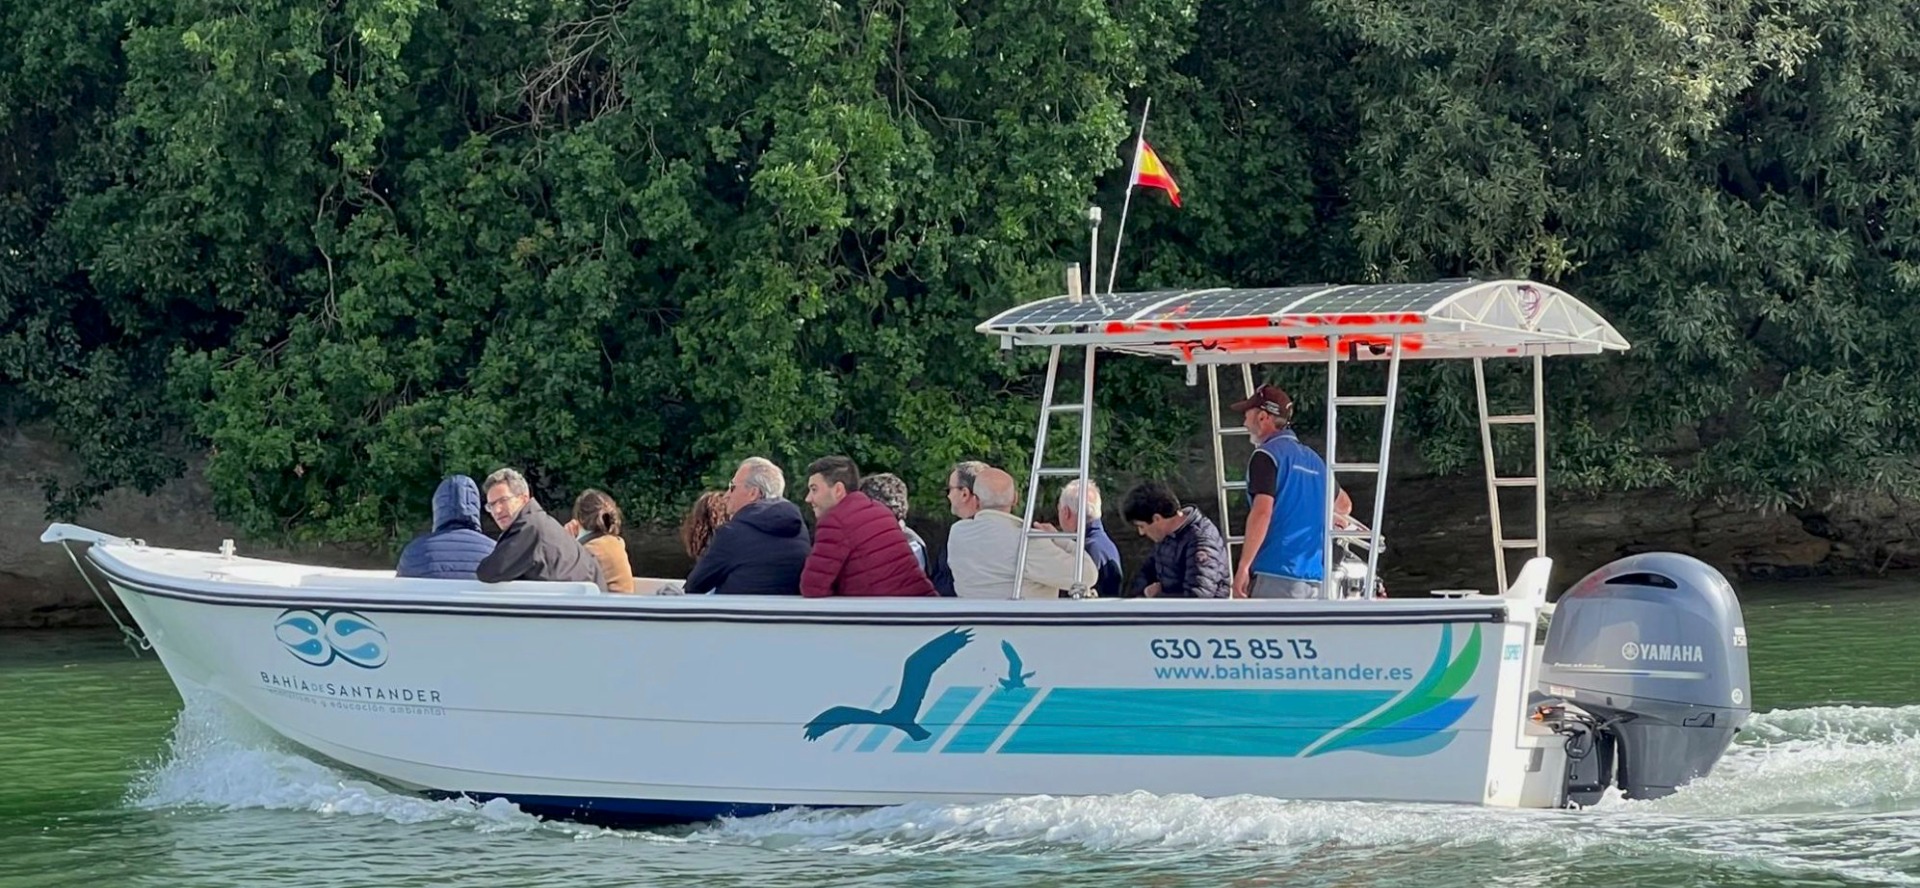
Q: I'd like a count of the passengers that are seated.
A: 11